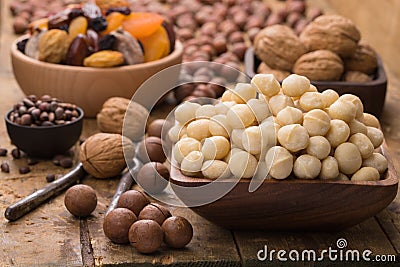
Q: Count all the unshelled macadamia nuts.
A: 9